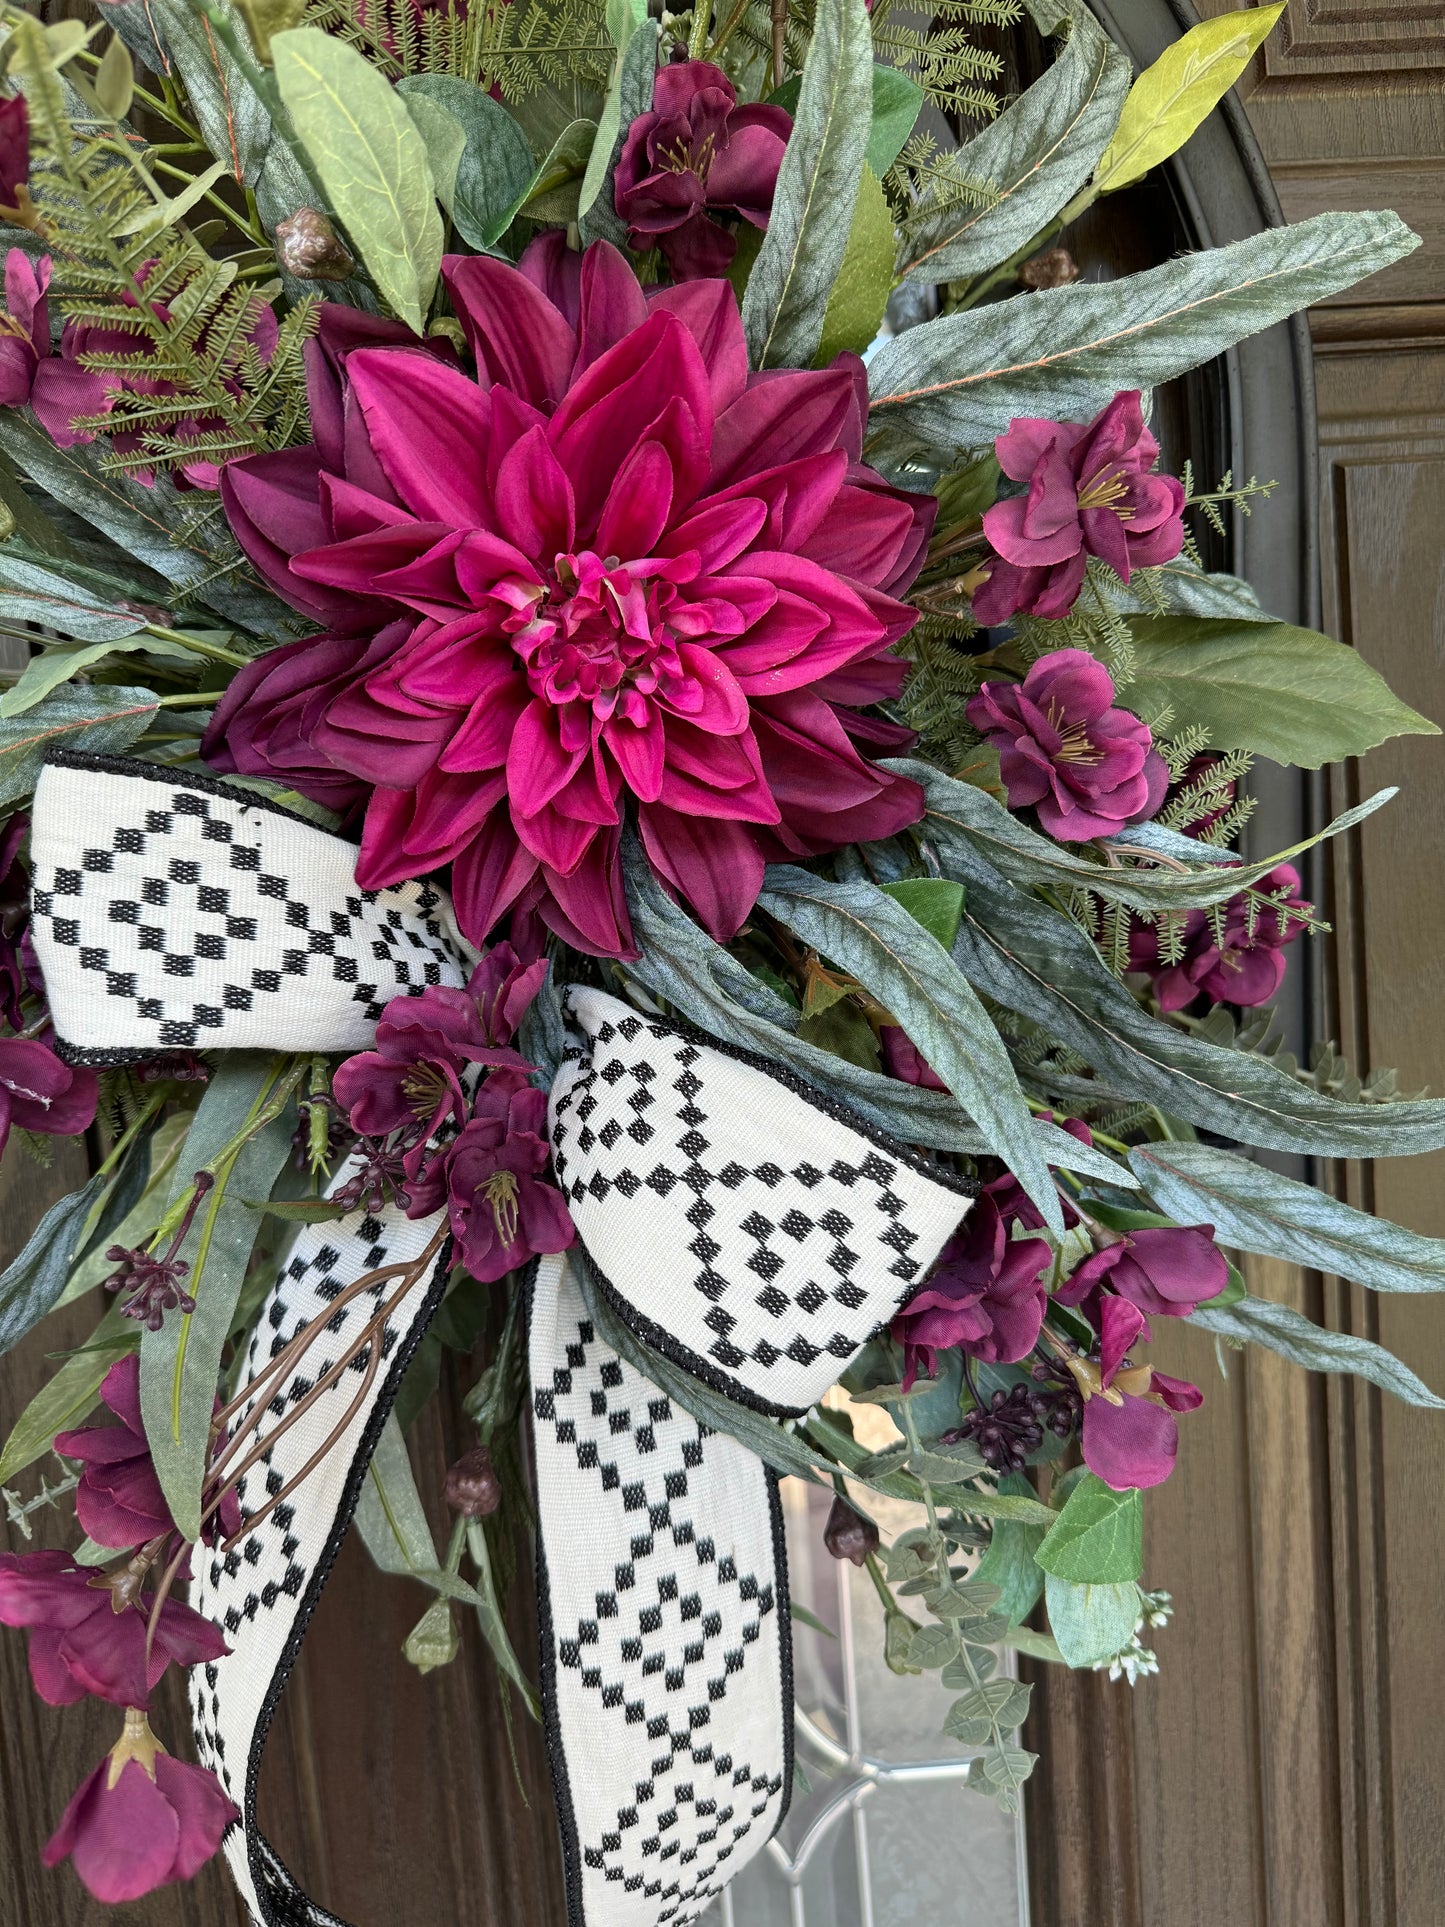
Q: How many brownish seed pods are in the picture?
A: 4